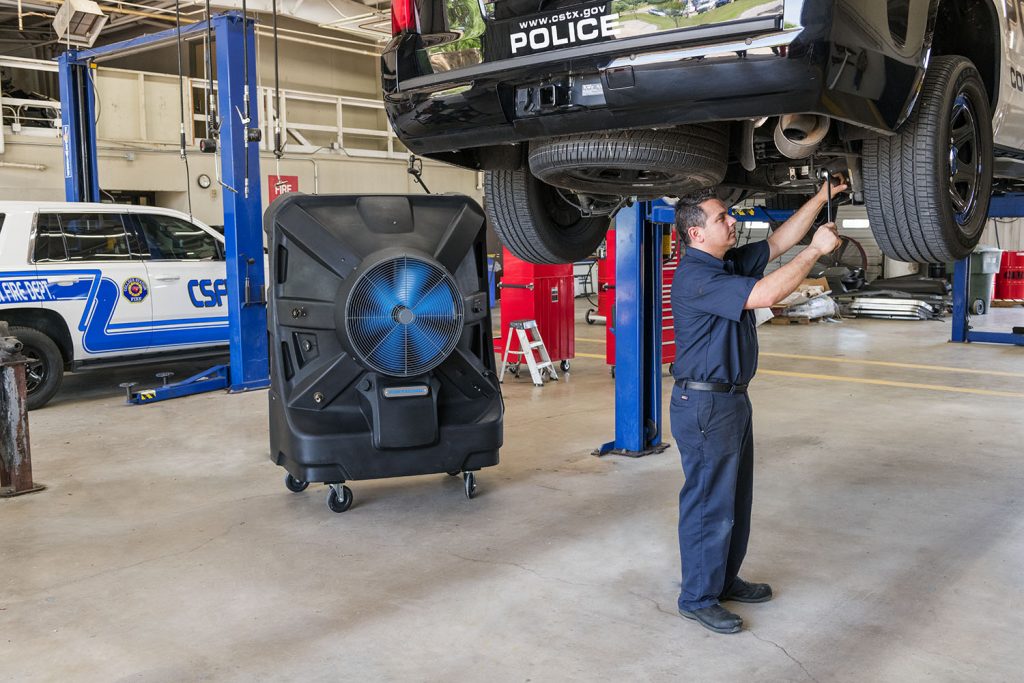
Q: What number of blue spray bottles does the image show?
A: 0